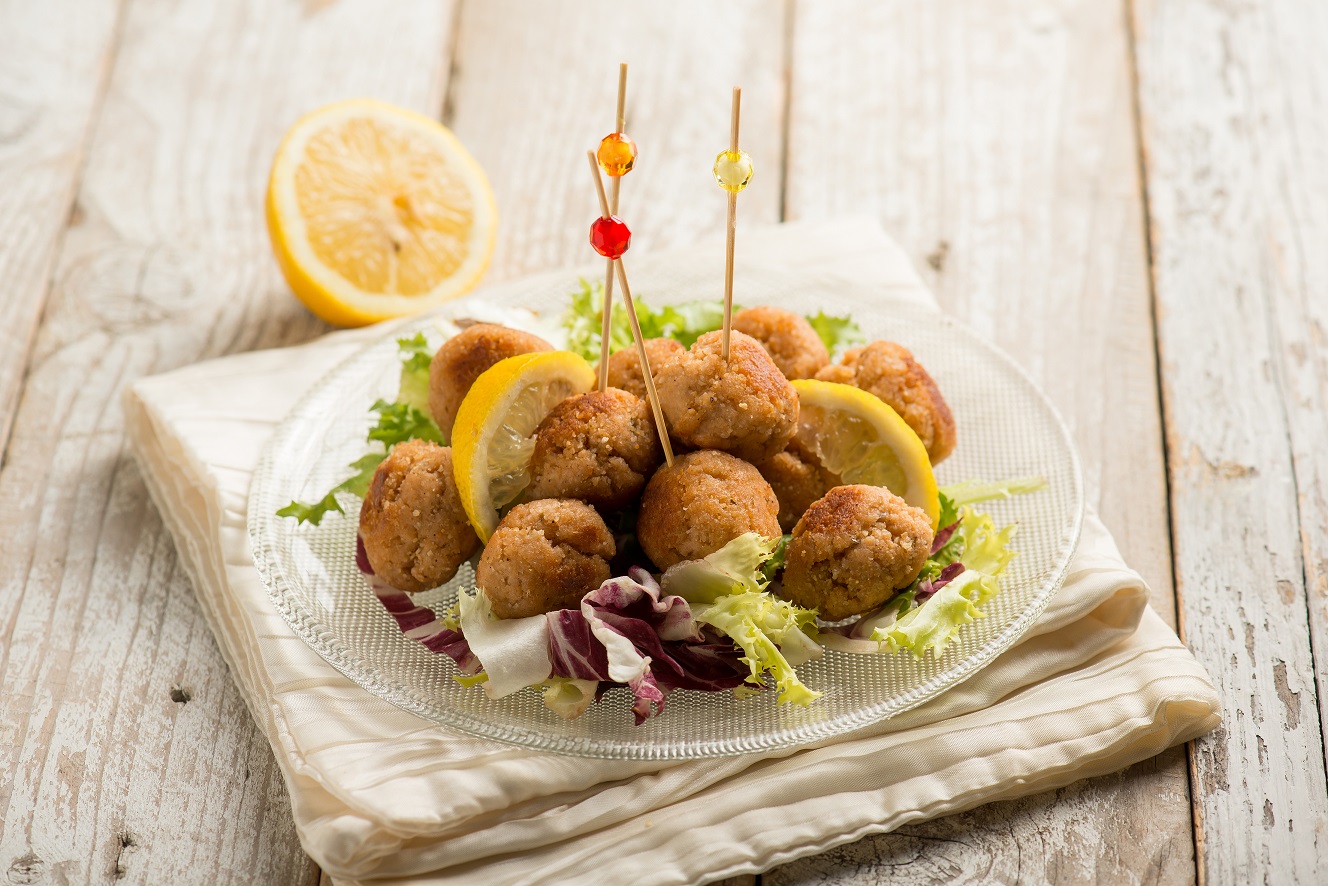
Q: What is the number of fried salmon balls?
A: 11